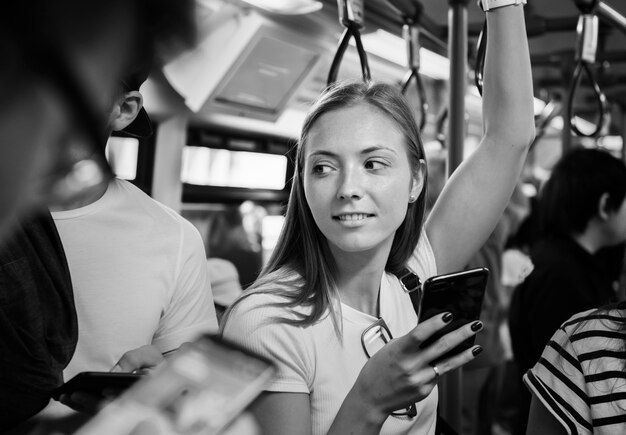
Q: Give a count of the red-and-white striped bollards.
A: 0